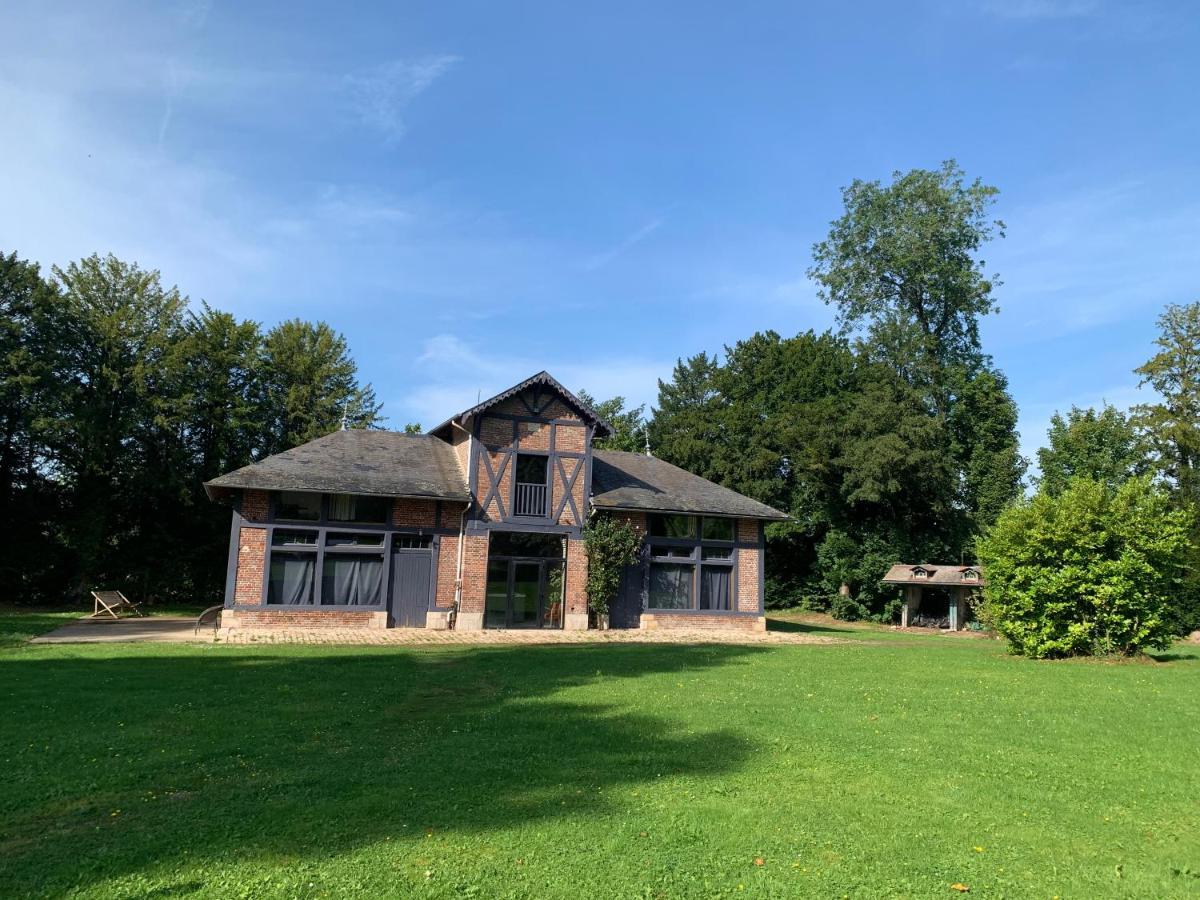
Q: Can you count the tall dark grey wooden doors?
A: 2